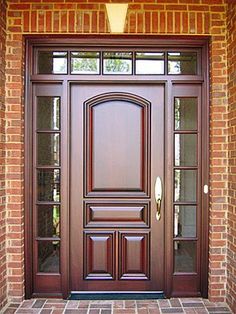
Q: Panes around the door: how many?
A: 15